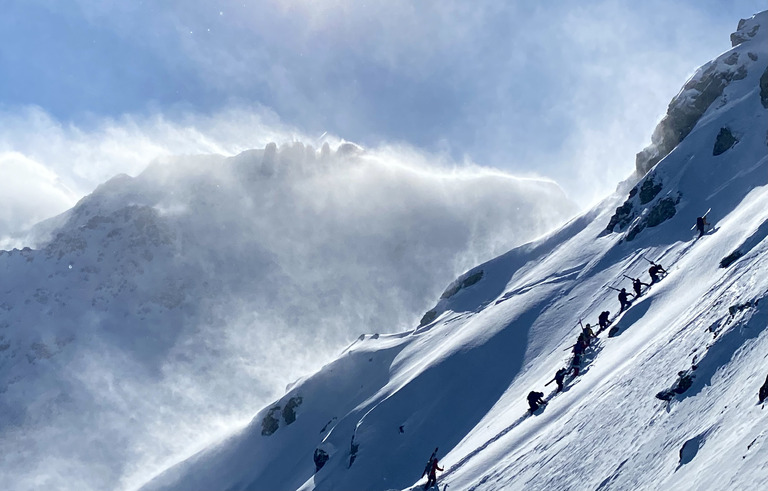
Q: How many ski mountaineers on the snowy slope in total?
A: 12